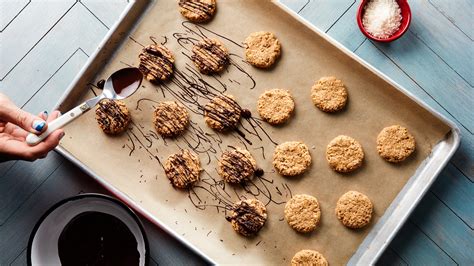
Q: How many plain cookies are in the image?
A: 9